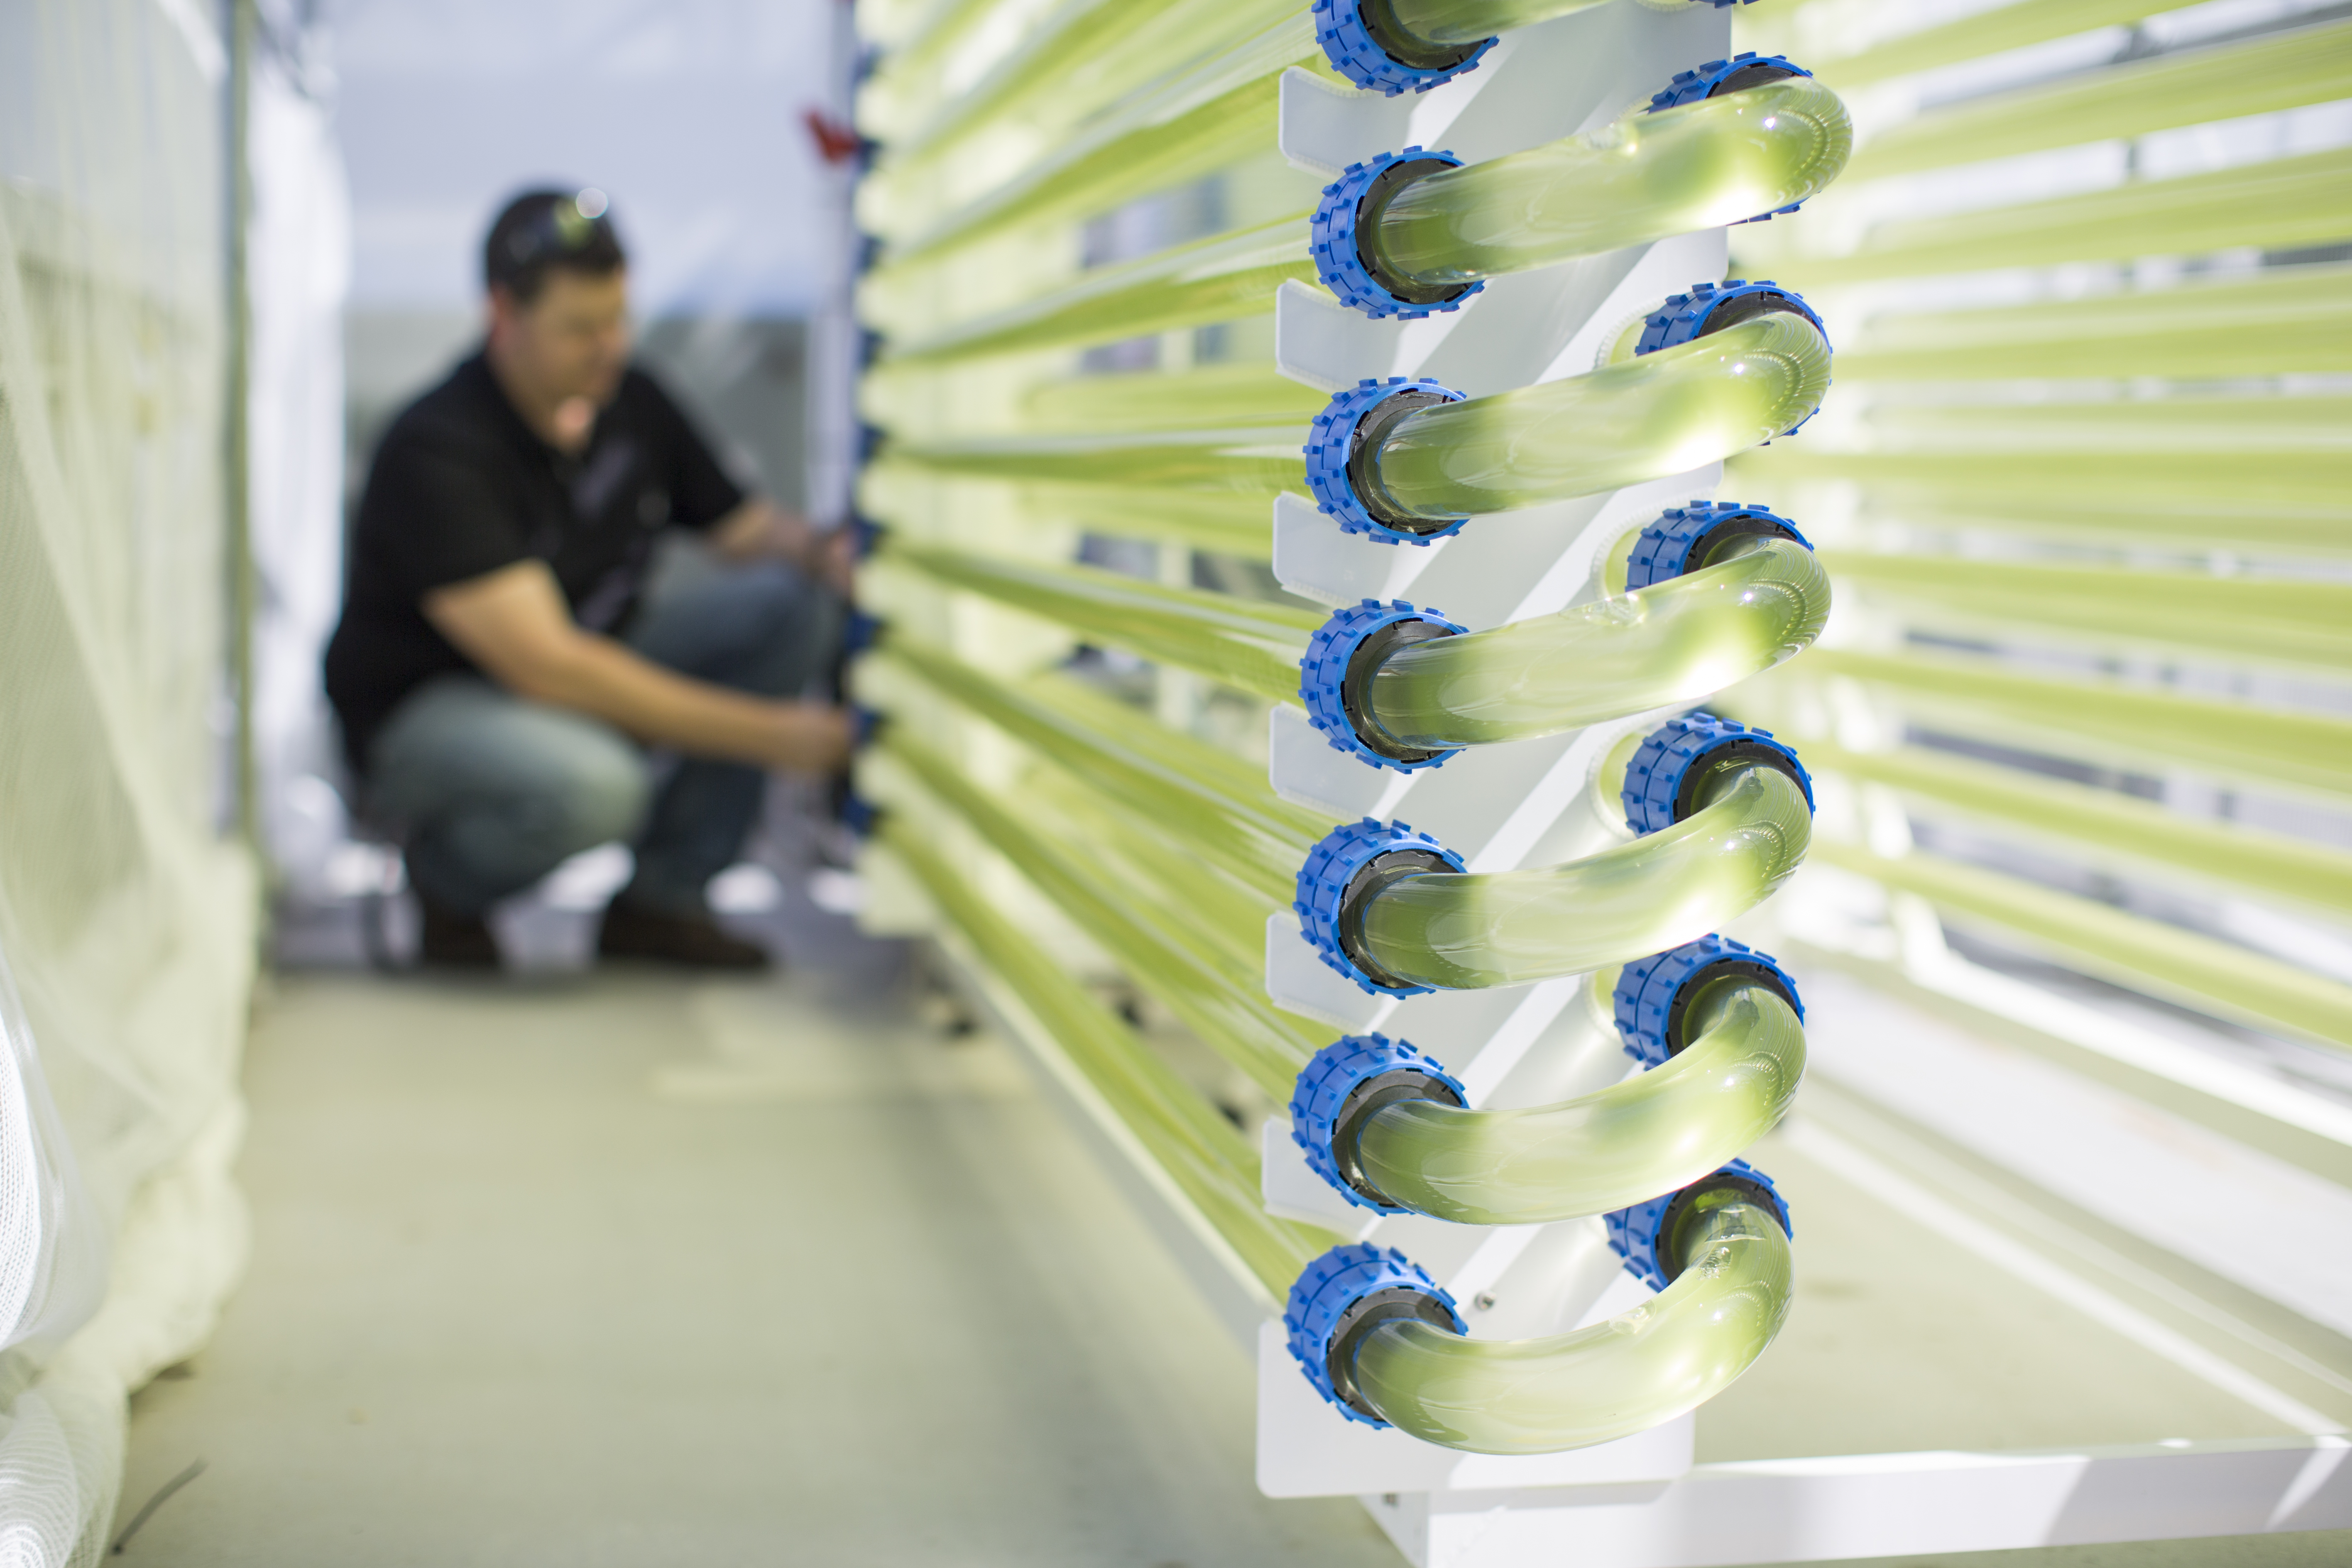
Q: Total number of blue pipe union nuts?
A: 14